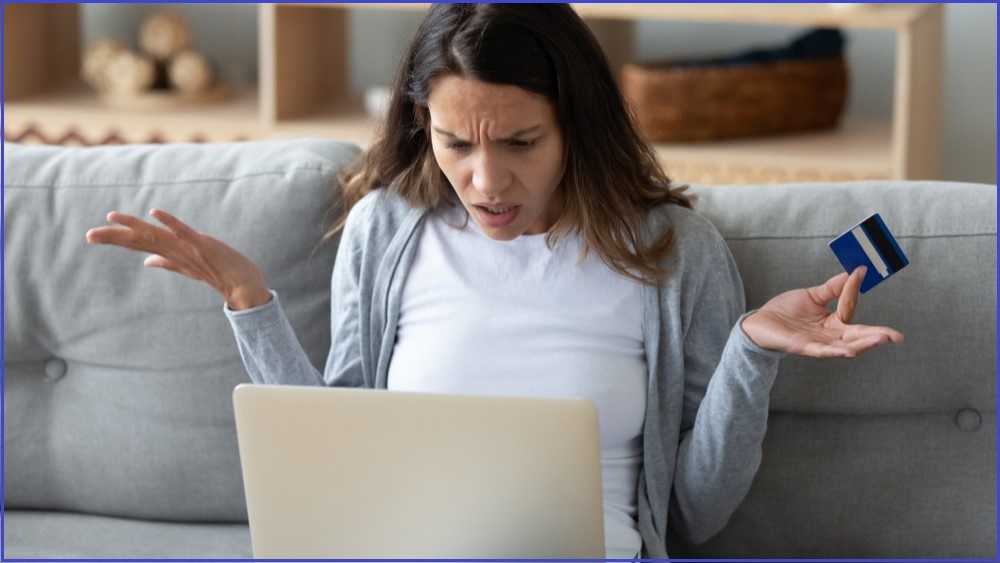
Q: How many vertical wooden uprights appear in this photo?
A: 4